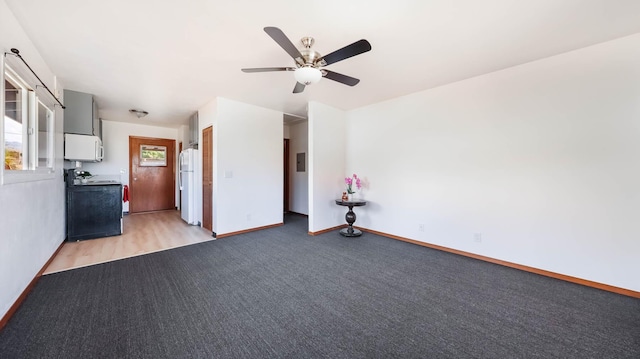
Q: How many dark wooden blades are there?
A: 5